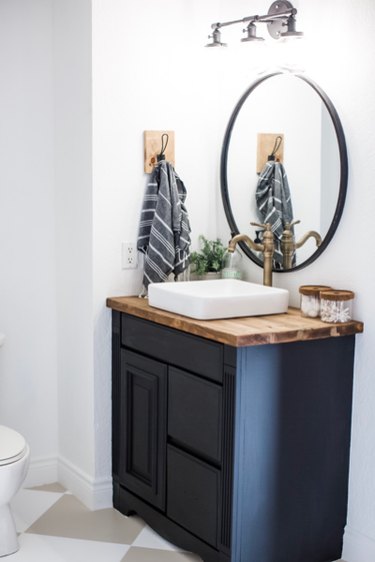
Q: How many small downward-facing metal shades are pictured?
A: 3